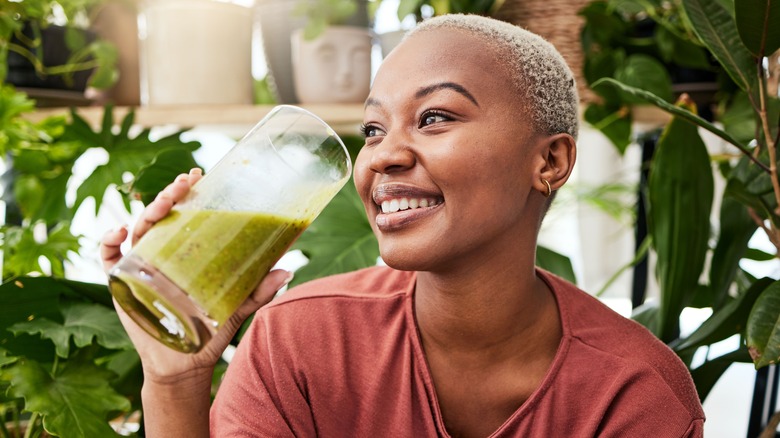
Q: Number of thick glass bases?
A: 1